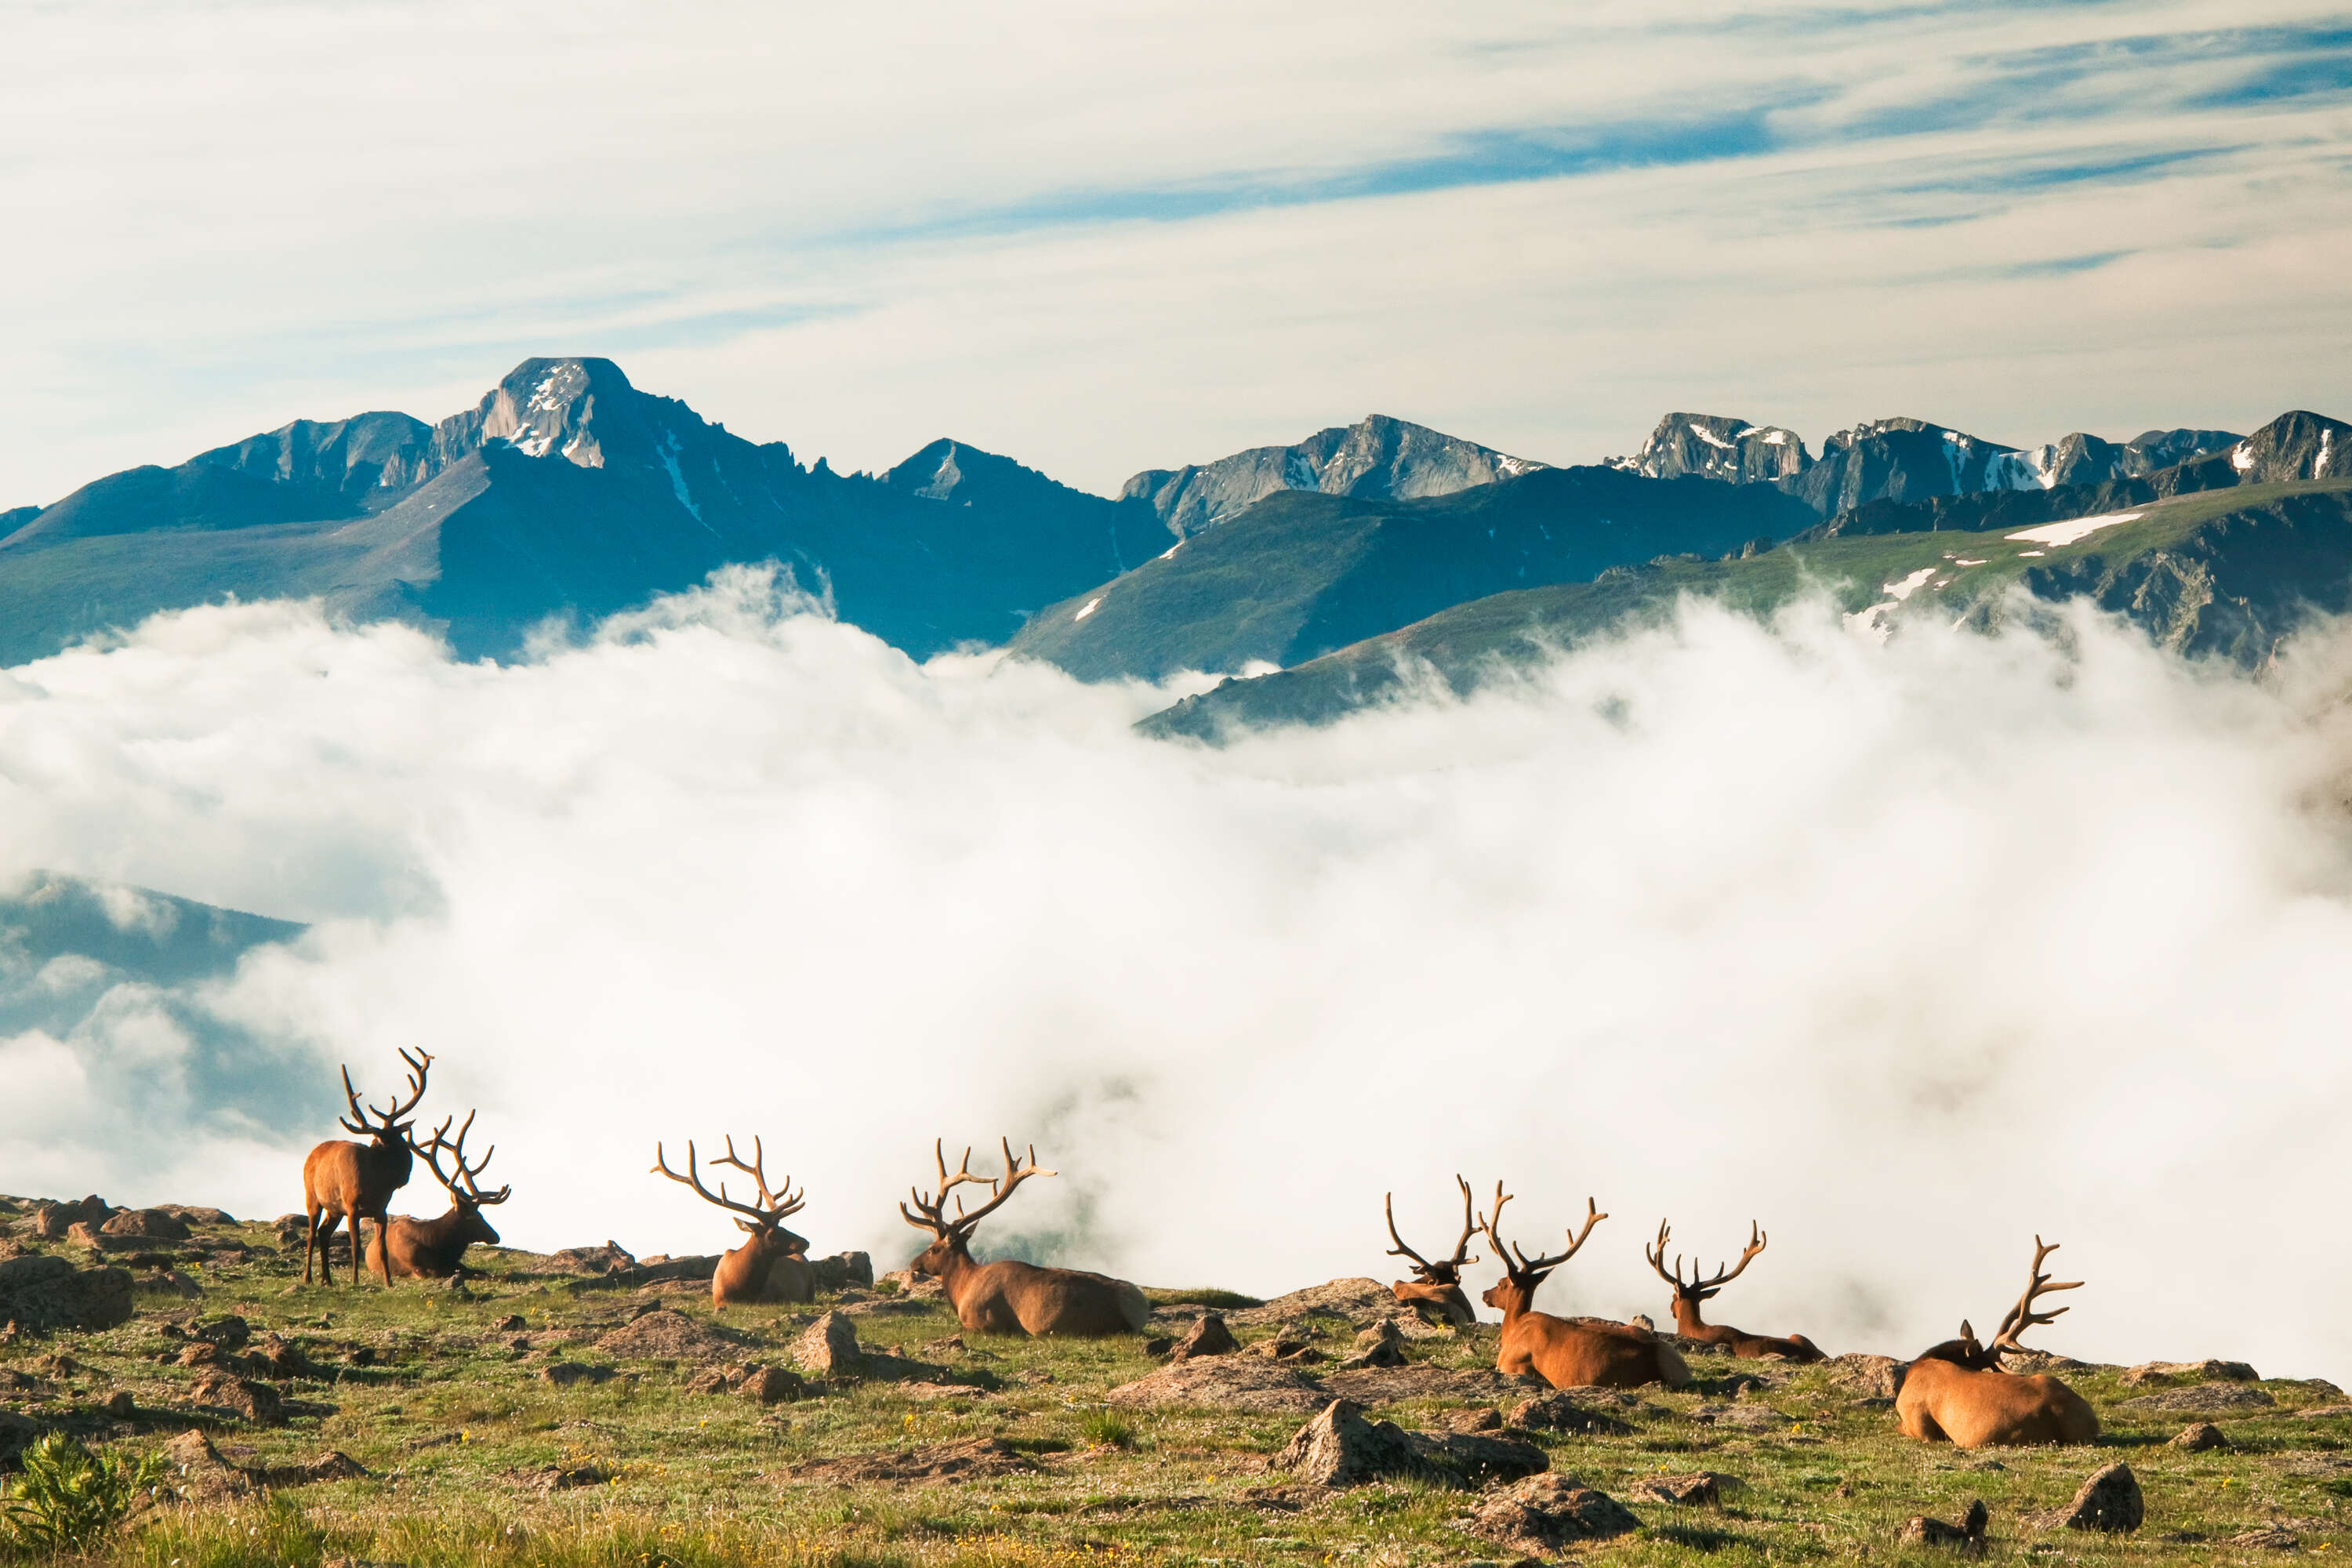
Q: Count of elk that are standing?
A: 1